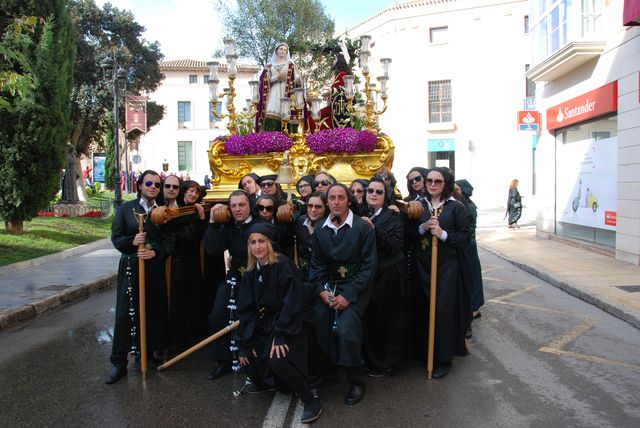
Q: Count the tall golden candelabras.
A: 2